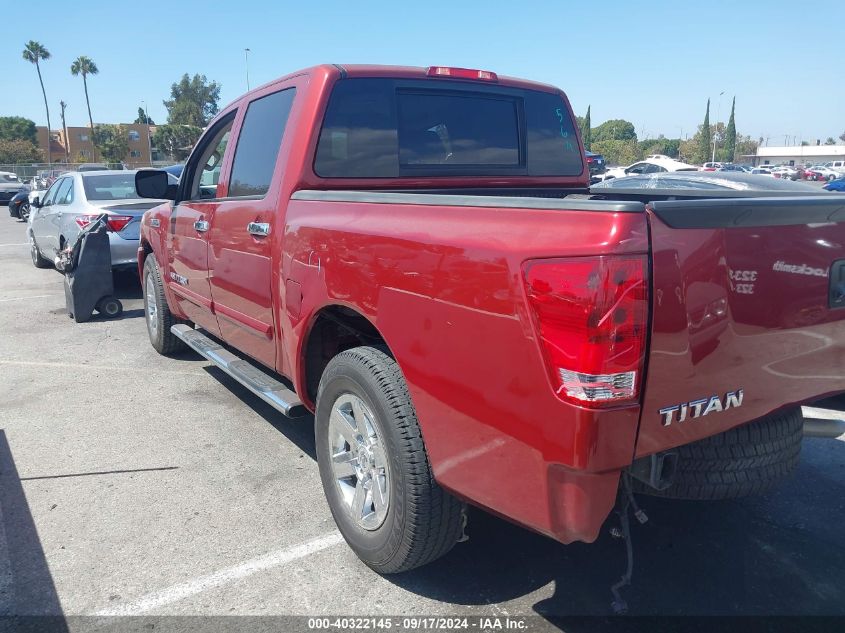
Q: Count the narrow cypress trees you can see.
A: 3